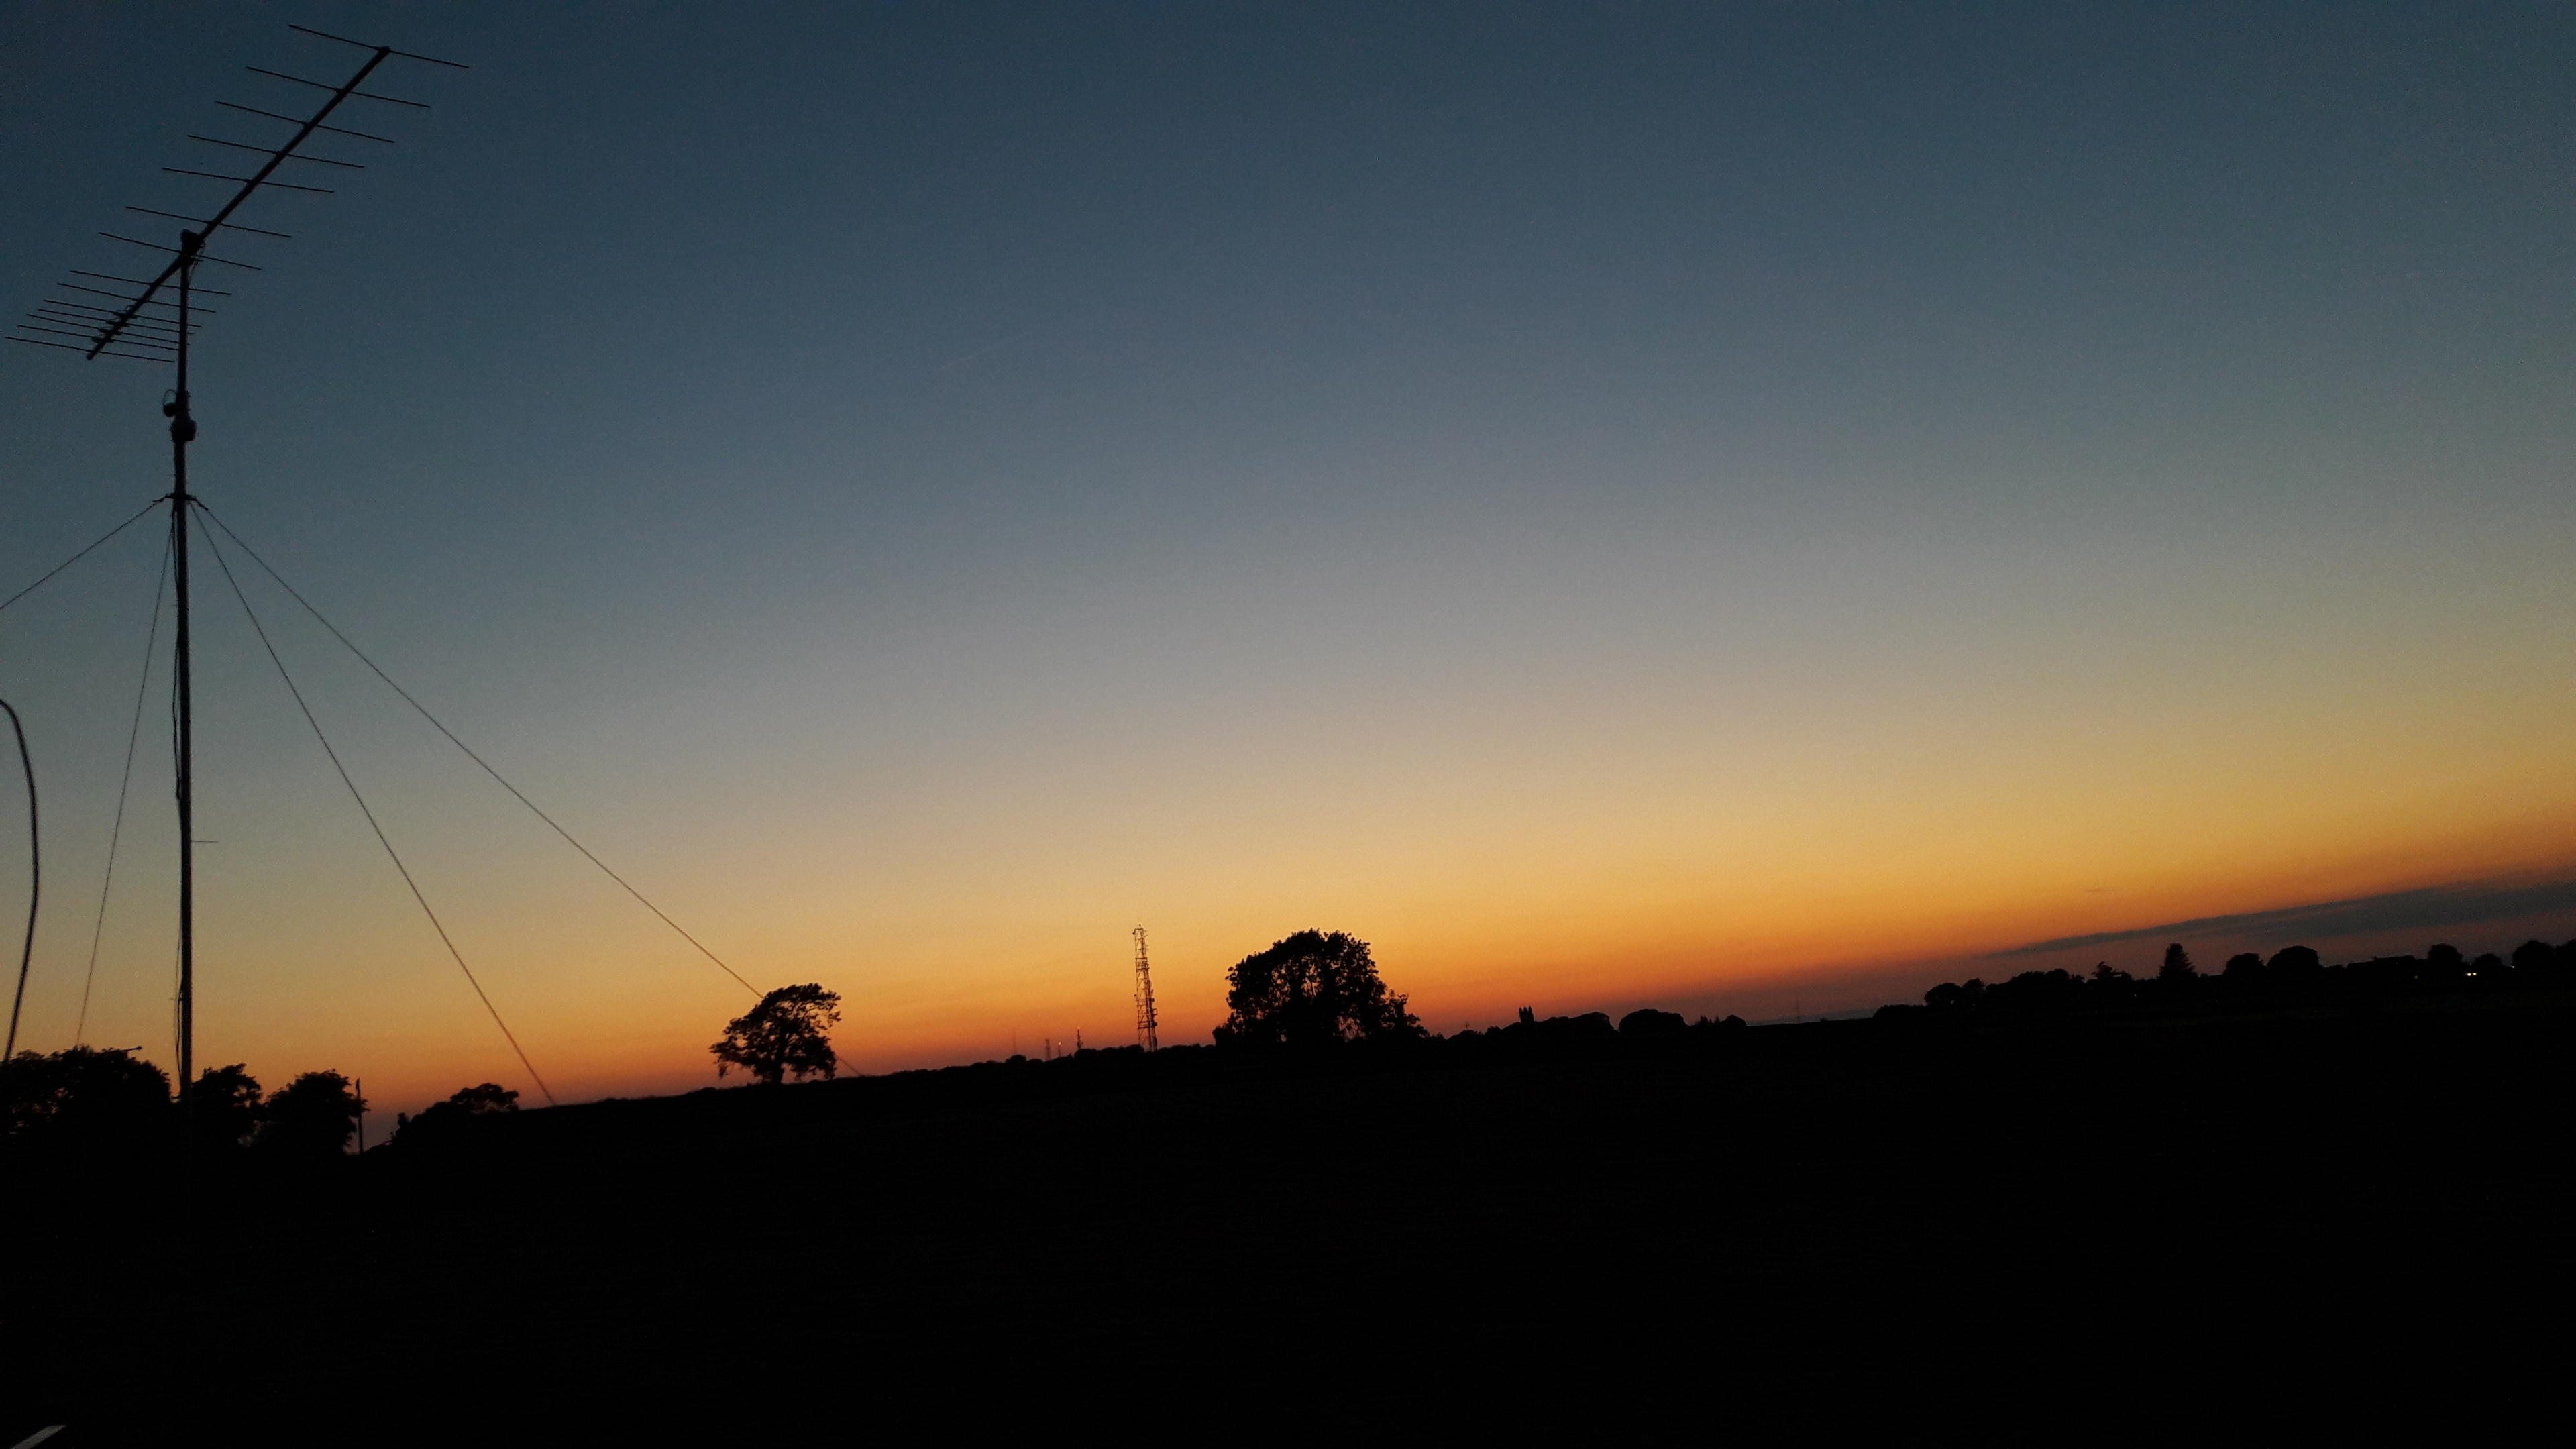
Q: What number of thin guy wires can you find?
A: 4